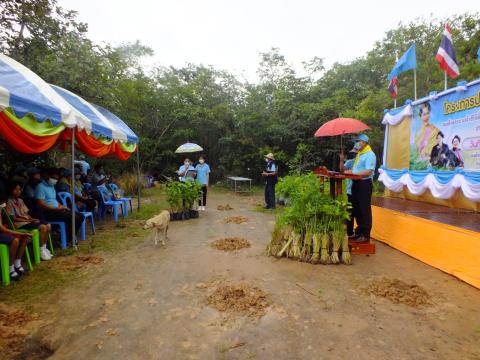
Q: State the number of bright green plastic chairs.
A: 2